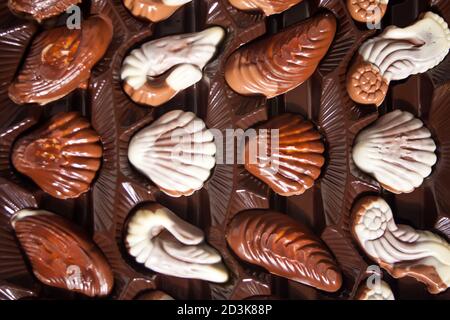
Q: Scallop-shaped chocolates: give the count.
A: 4